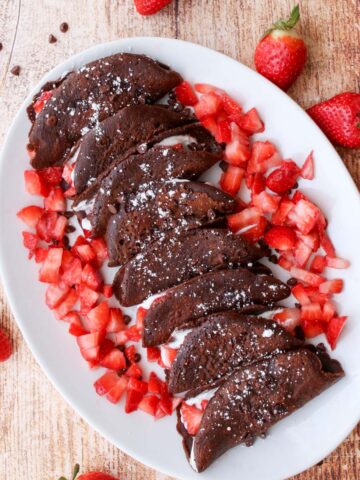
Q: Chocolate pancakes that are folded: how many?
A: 8